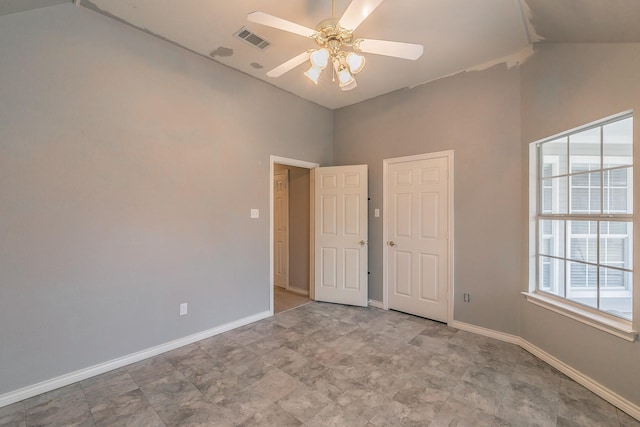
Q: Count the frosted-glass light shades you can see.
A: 4